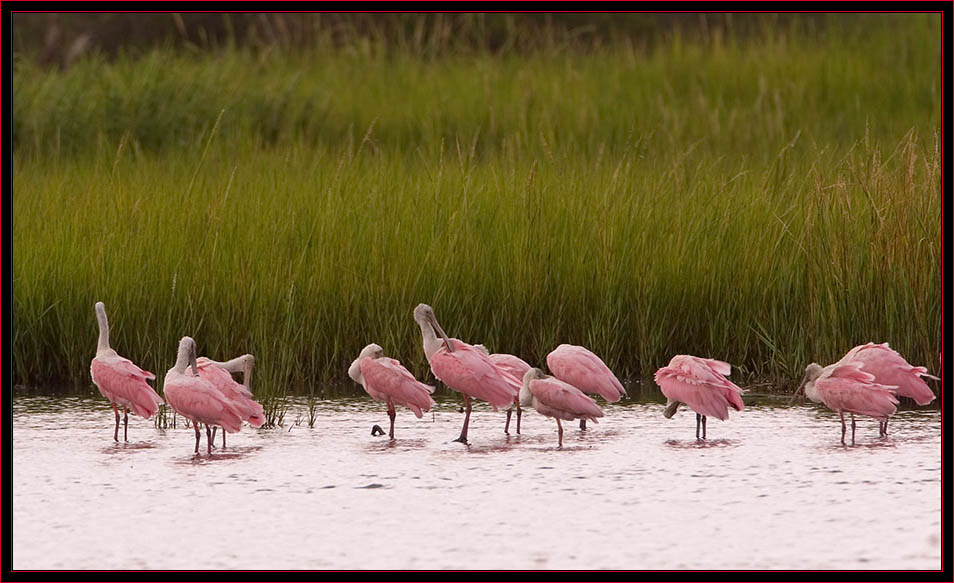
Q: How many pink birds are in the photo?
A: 11